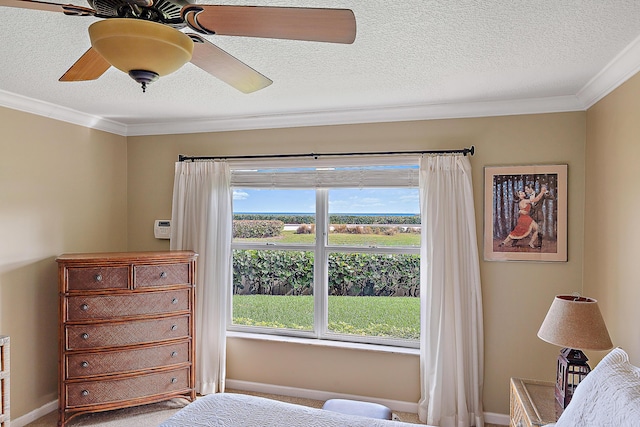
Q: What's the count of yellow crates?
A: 0